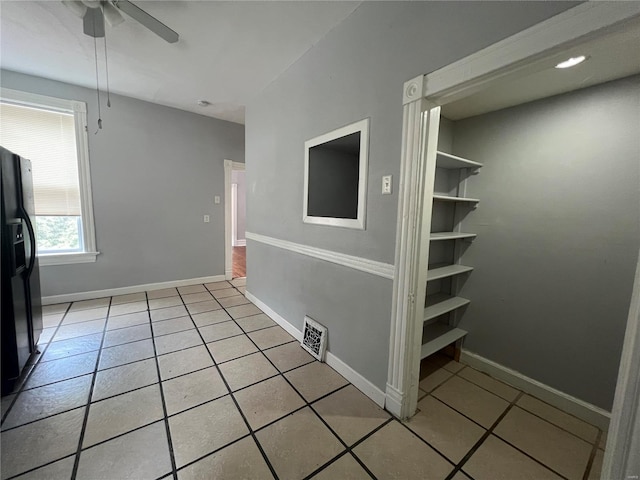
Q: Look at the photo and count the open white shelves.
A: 6